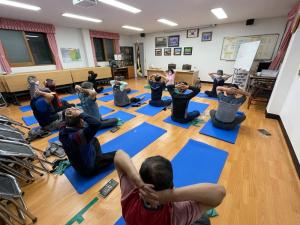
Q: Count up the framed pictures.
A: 8